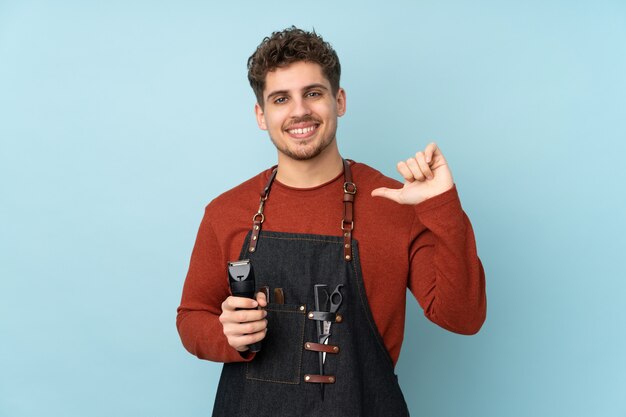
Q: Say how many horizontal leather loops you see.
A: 3